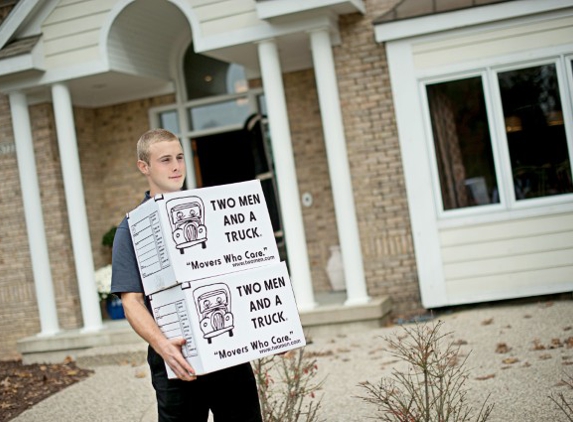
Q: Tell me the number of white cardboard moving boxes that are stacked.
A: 2